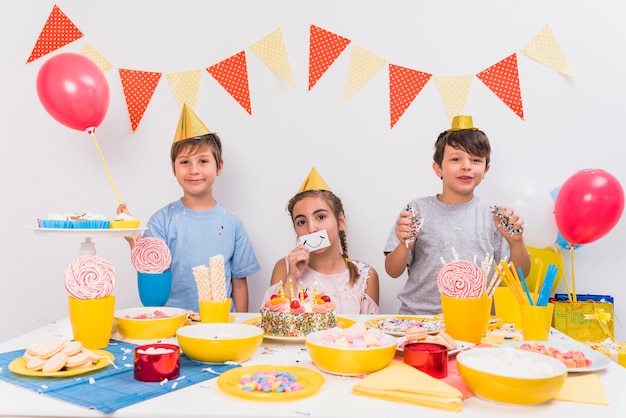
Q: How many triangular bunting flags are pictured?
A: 12